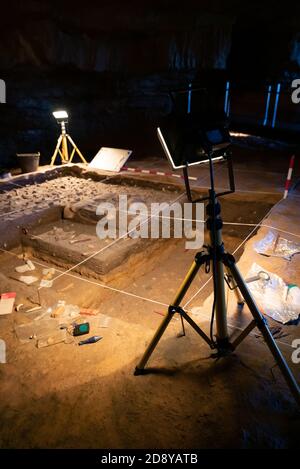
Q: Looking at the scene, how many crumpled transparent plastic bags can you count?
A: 2